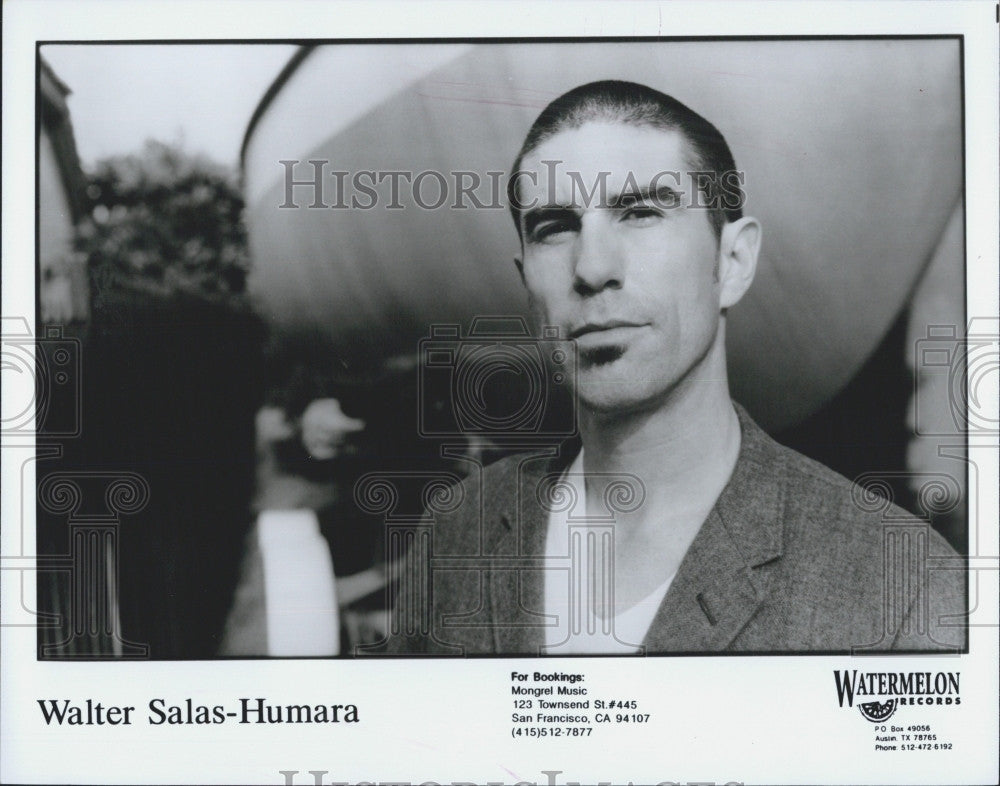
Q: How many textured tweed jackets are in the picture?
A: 1